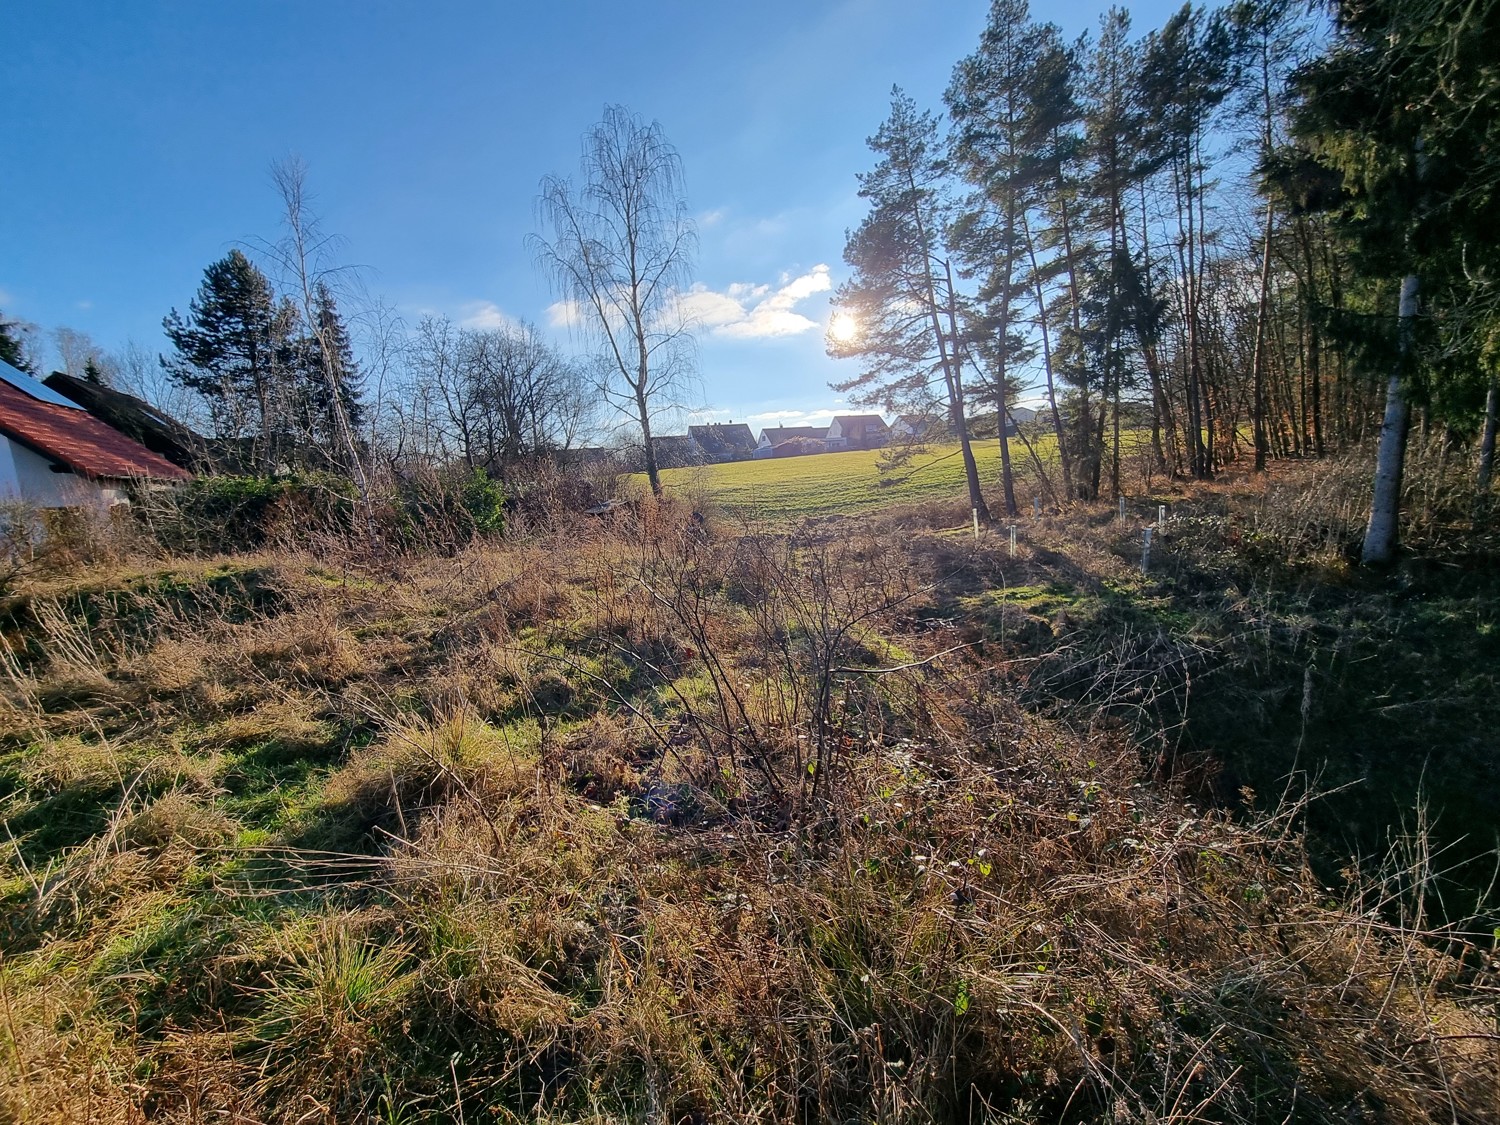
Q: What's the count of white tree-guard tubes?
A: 6